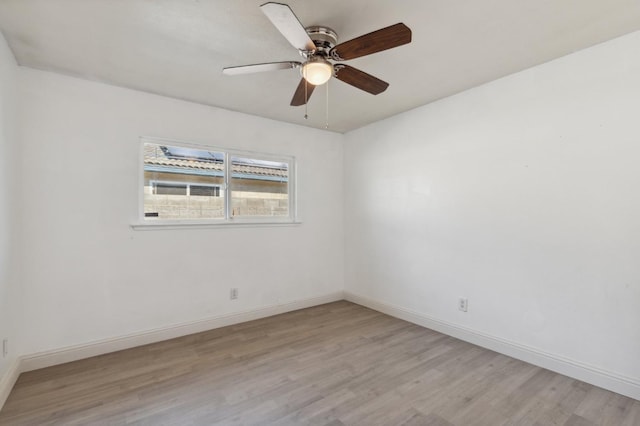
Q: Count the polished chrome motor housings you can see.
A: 1